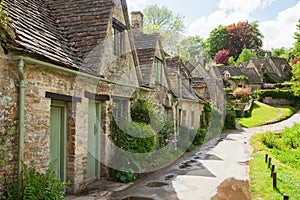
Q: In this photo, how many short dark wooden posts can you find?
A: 5